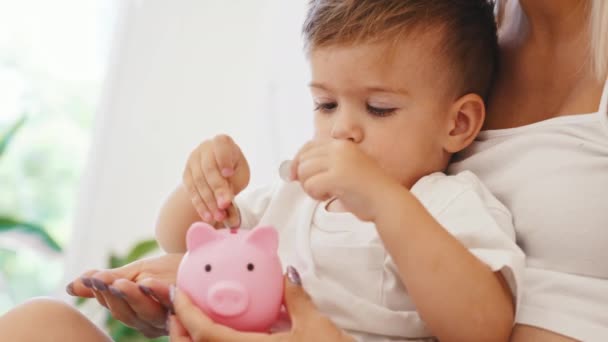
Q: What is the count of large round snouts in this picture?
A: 1